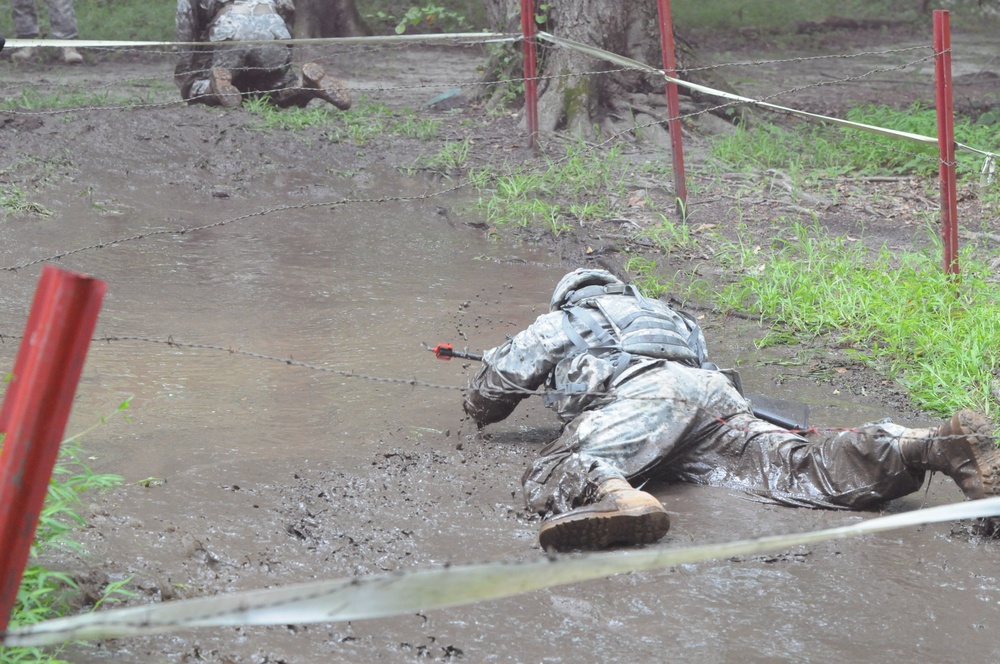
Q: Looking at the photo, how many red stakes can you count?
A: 4